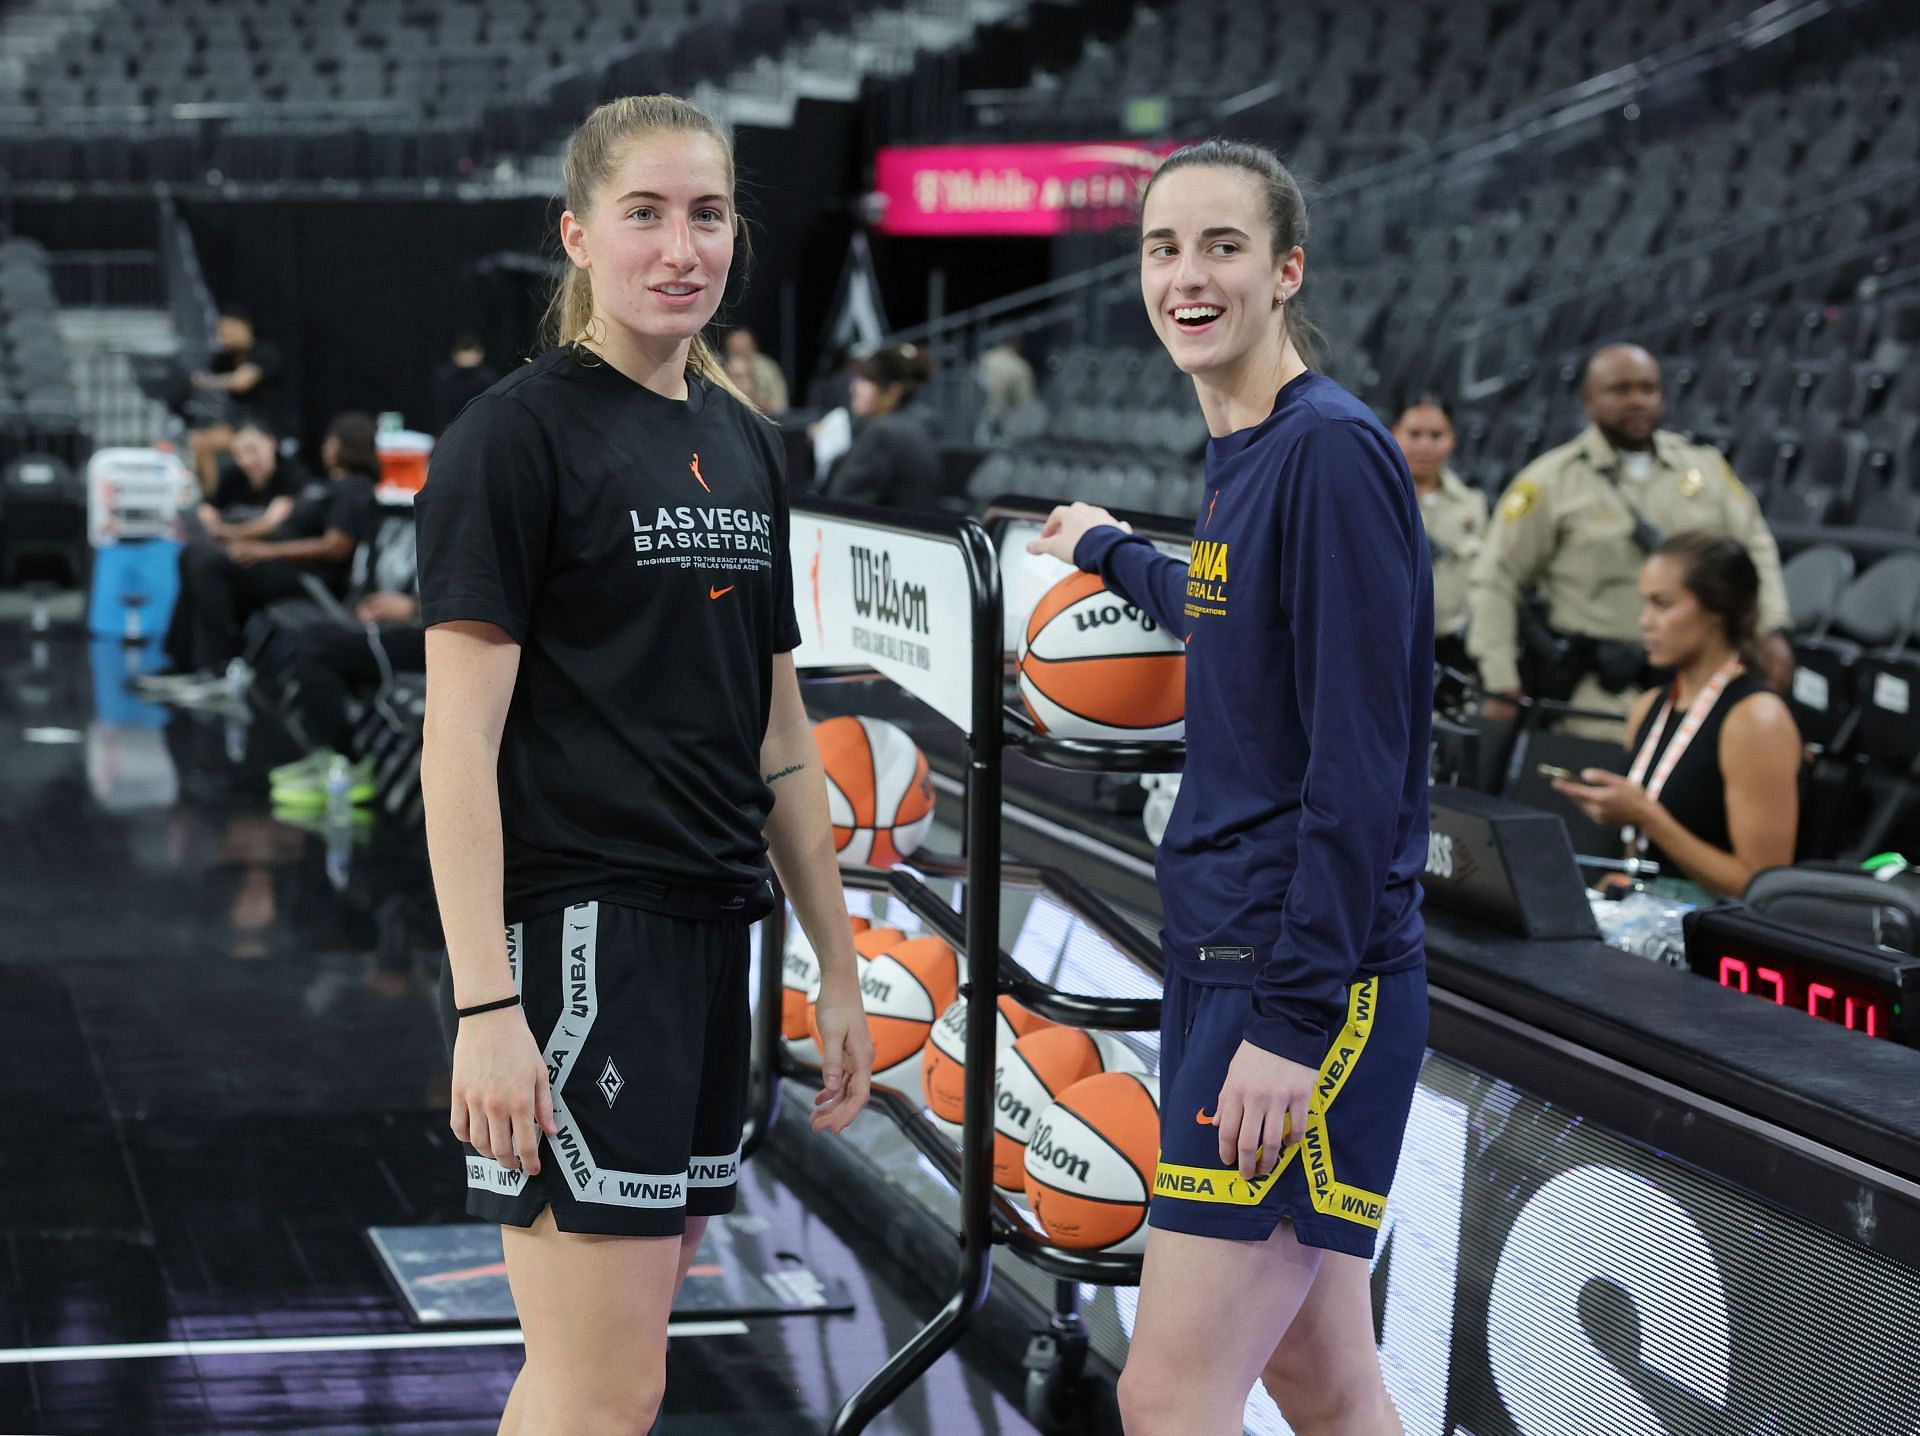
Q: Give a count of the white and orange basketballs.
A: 8